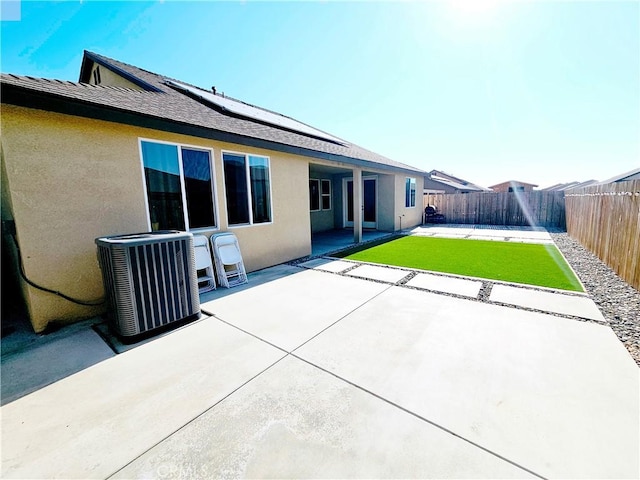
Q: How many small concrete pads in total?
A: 8